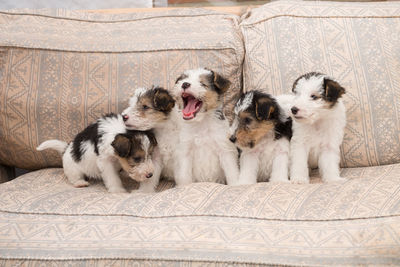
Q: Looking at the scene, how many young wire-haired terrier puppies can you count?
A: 5